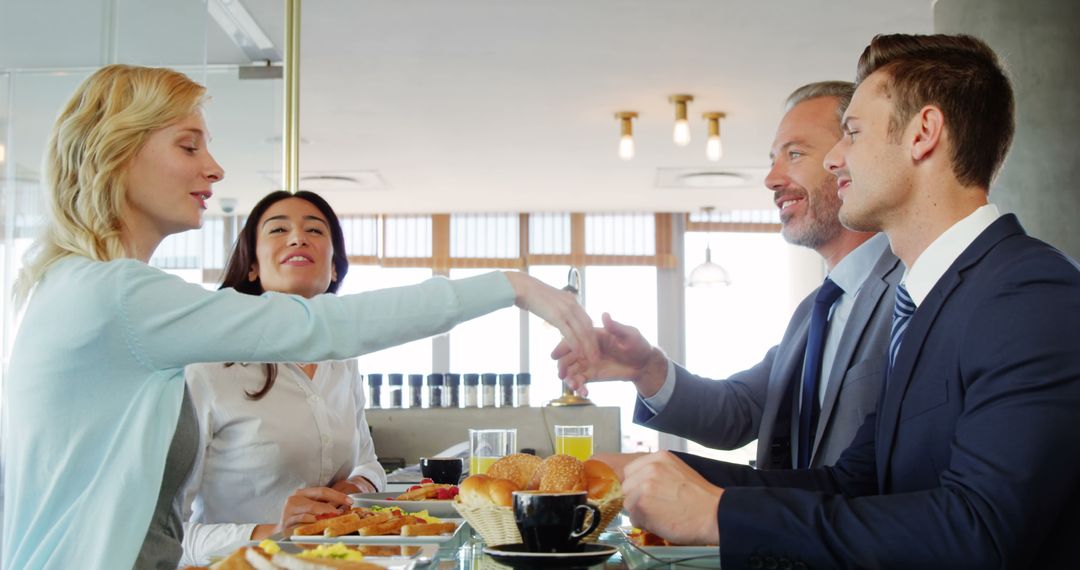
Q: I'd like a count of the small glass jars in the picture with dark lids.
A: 9